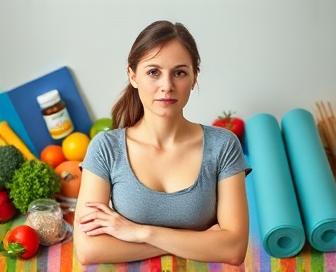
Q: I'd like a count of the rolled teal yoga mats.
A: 2